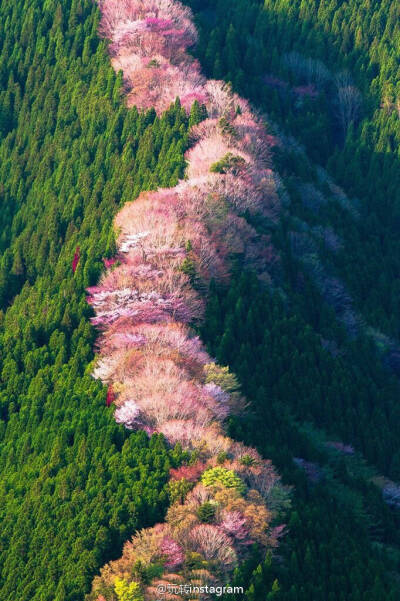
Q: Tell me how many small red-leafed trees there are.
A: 2